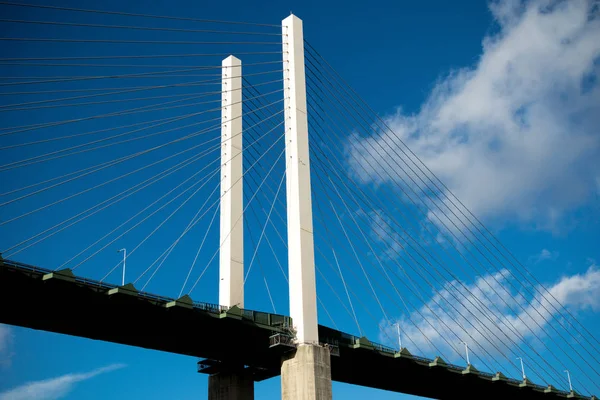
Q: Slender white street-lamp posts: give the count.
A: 5